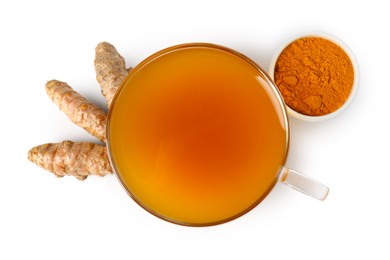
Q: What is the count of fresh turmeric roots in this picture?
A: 3